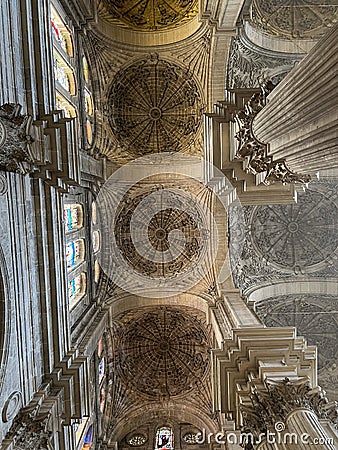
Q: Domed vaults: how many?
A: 7